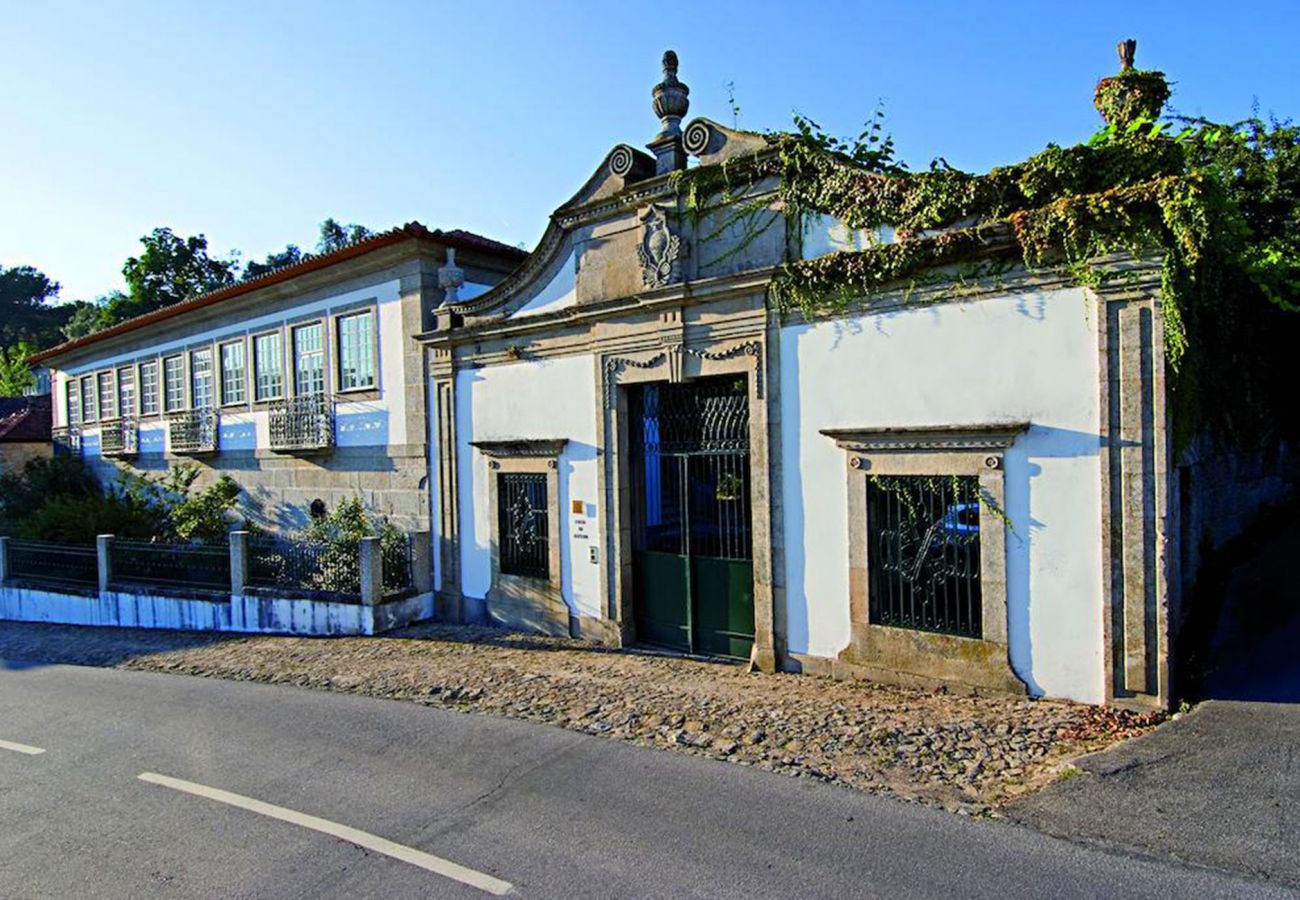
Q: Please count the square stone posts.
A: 5